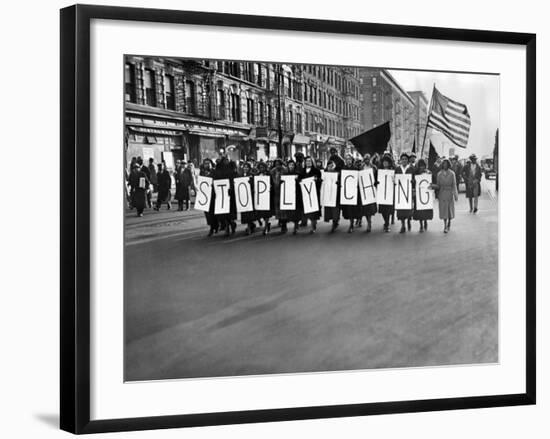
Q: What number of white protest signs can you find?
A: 12